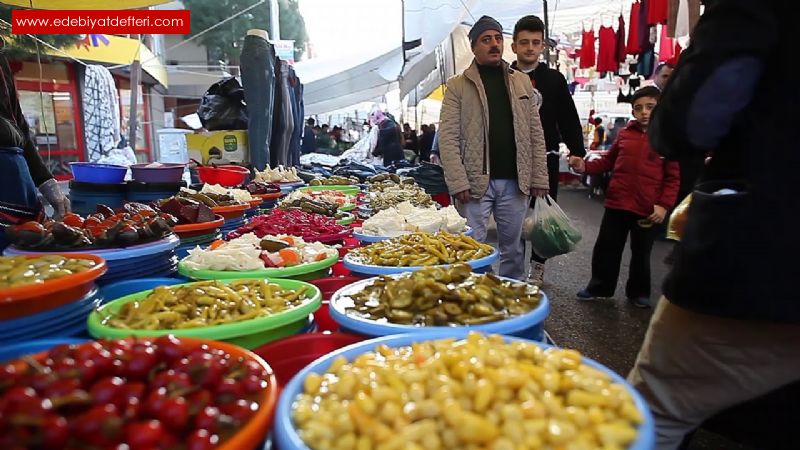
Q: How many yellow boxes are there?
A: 1